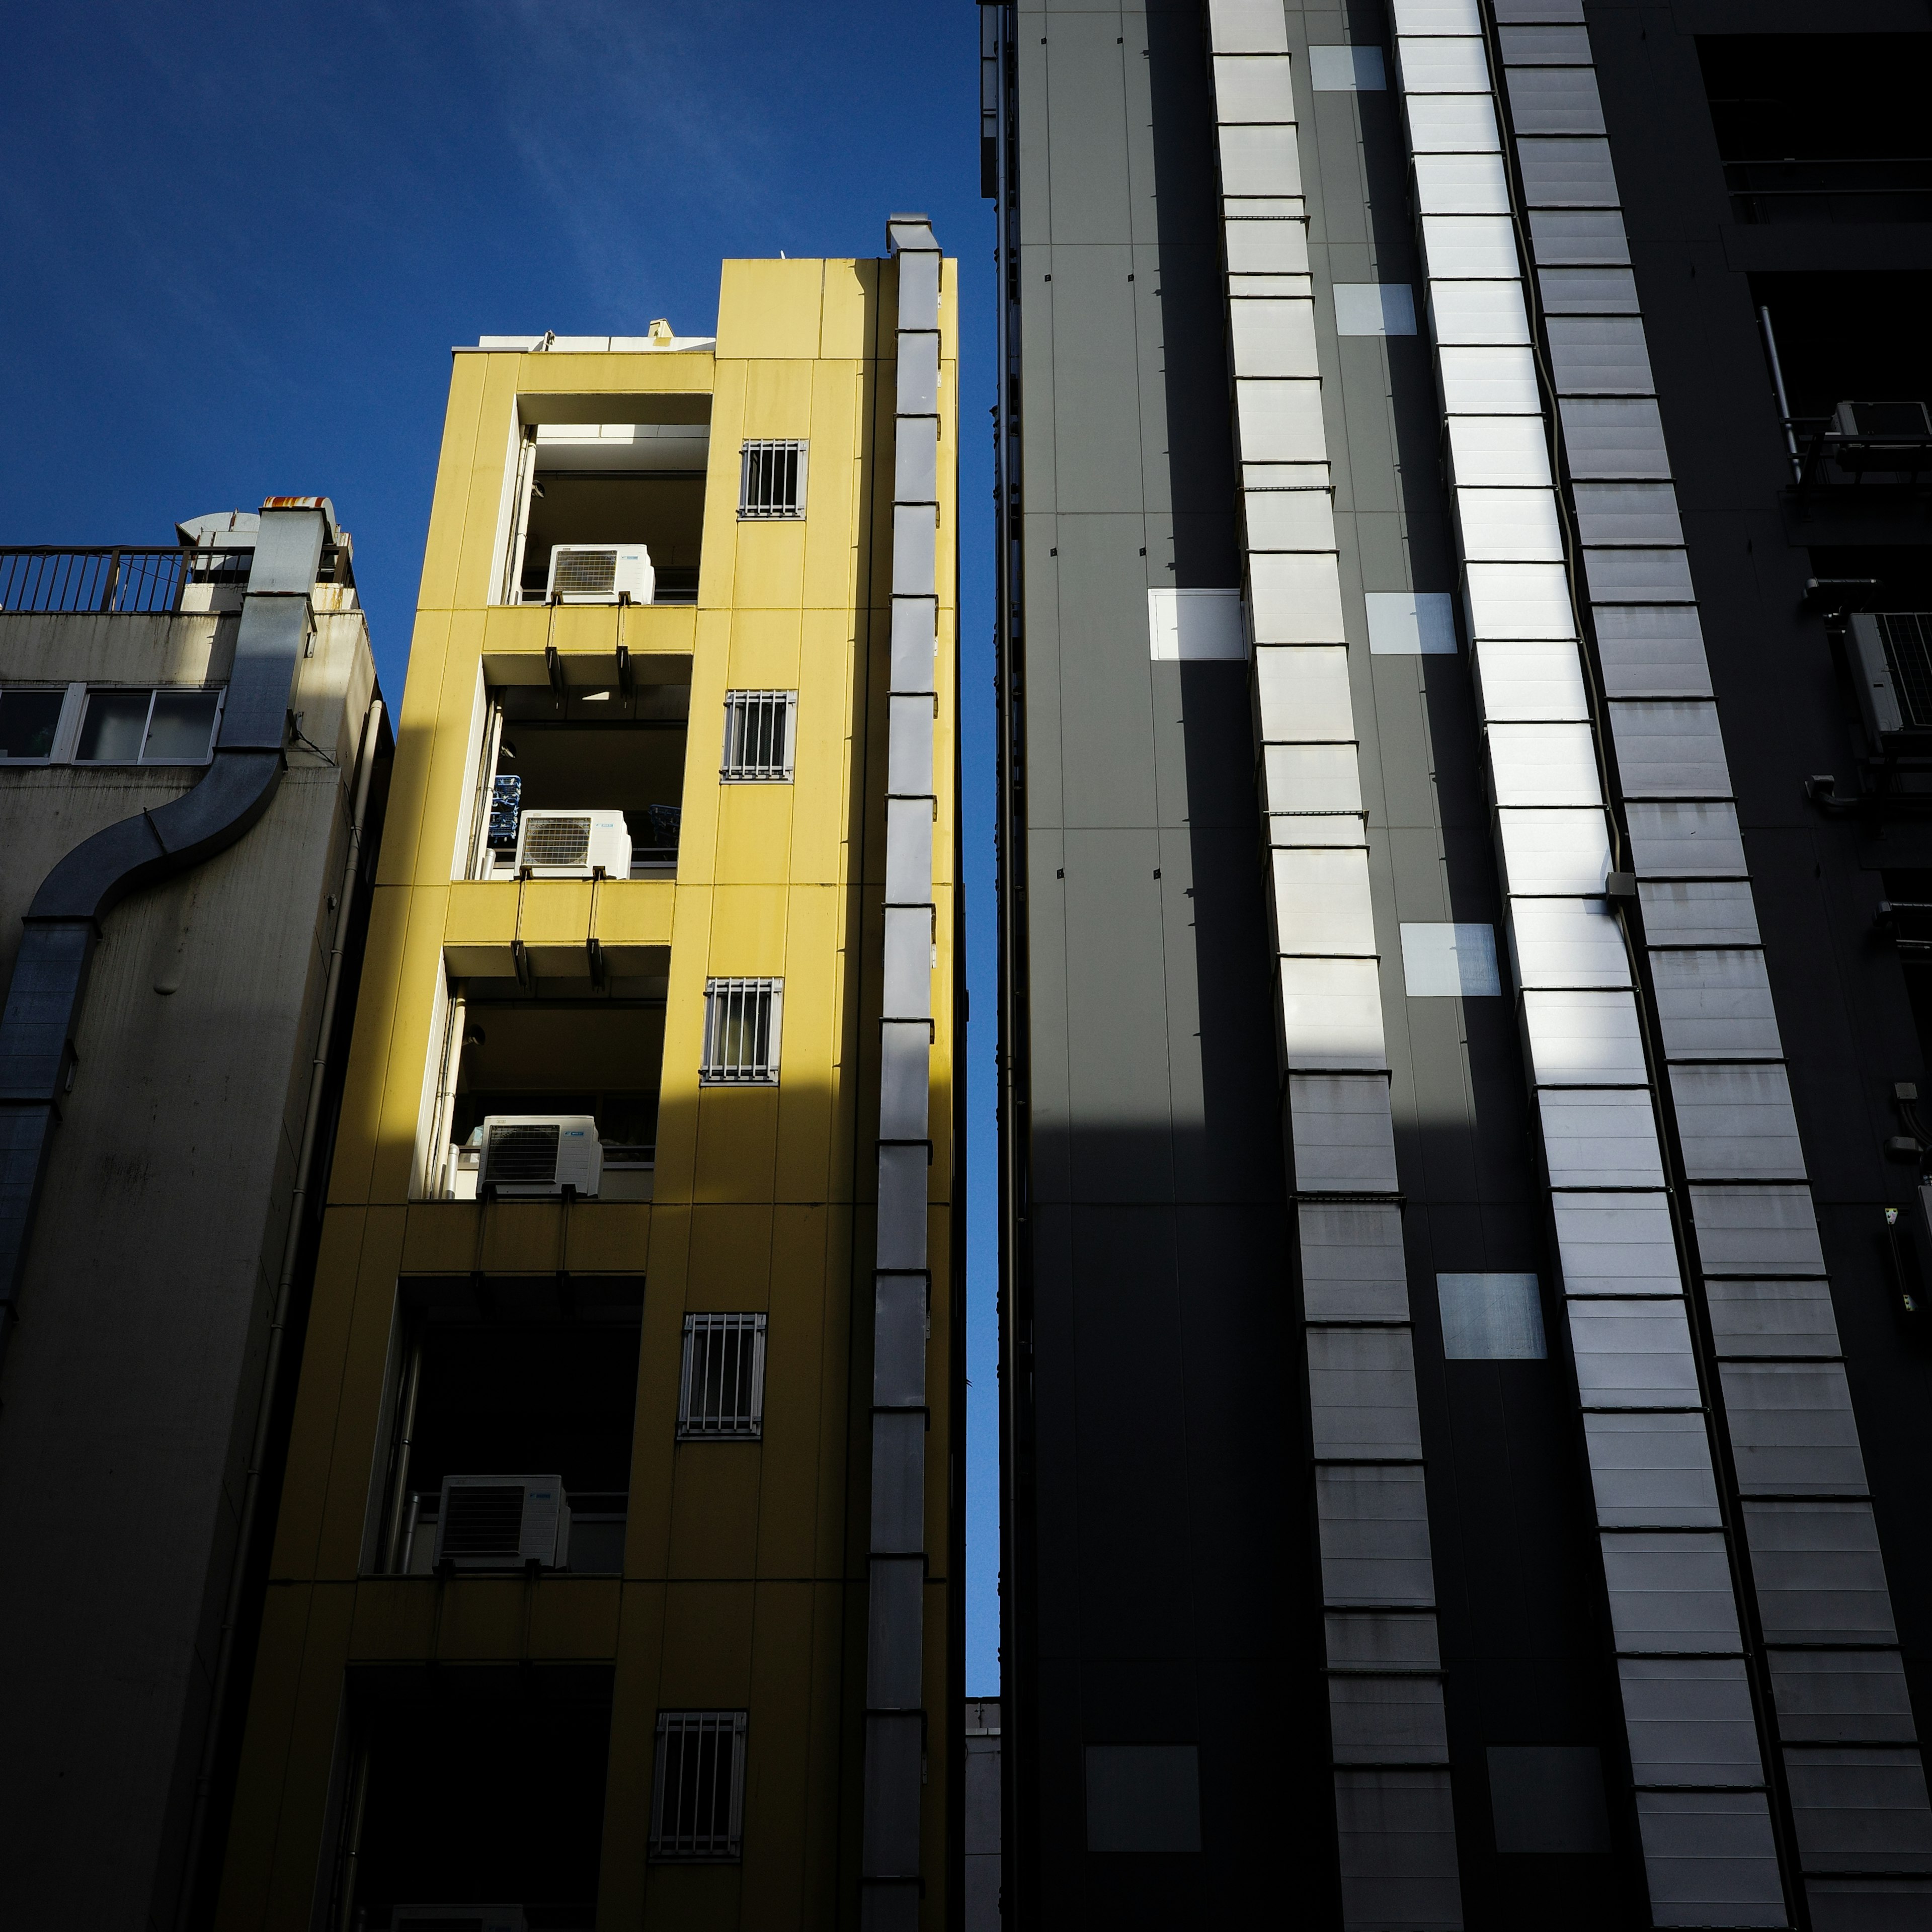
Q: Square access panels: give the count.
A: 8